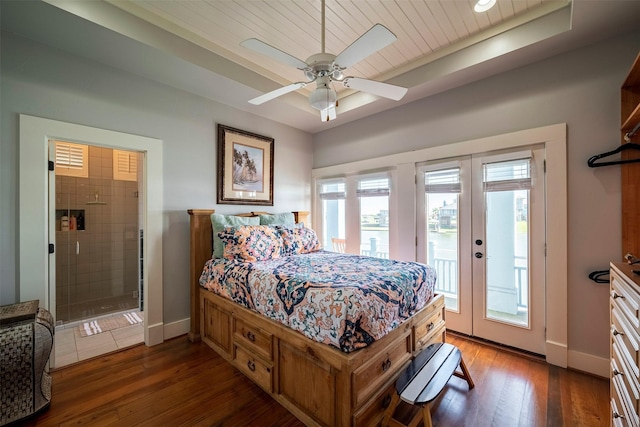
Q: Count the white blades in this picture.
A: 5